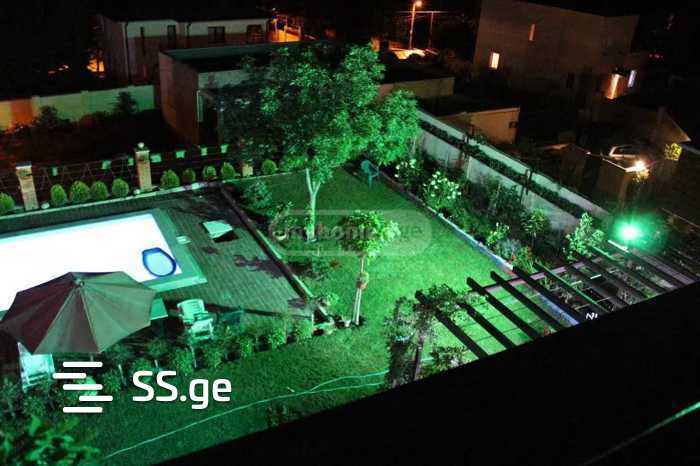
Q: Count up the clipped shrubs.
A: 10